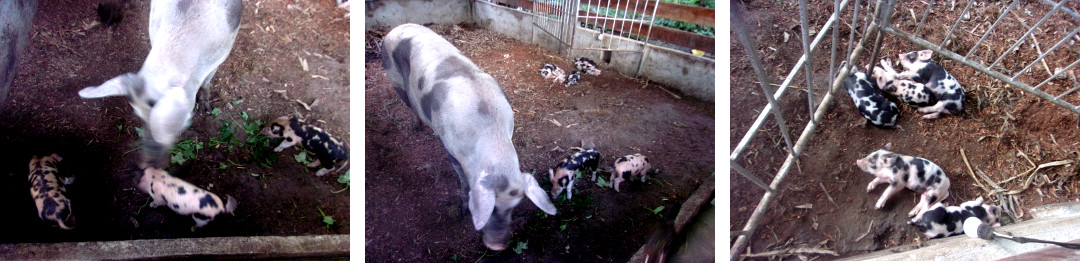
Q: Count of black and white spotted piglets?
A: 13